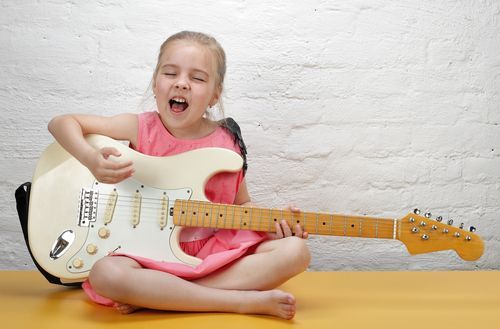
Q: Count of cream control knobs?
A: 3